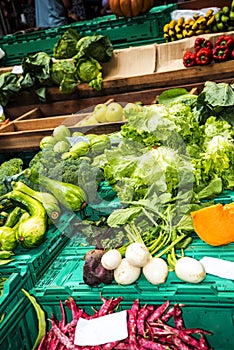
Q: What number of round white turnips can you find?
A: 5